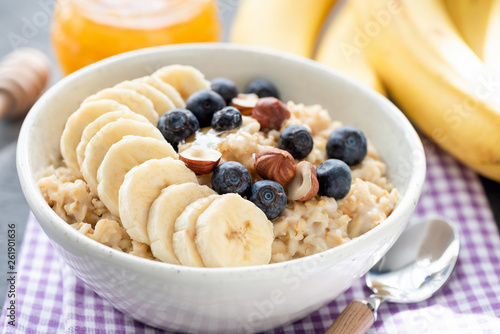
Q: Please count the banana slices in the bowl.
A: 12